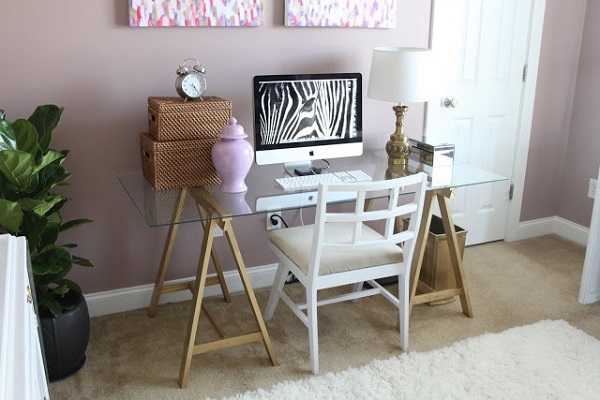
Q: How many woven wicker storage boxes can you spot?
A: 2